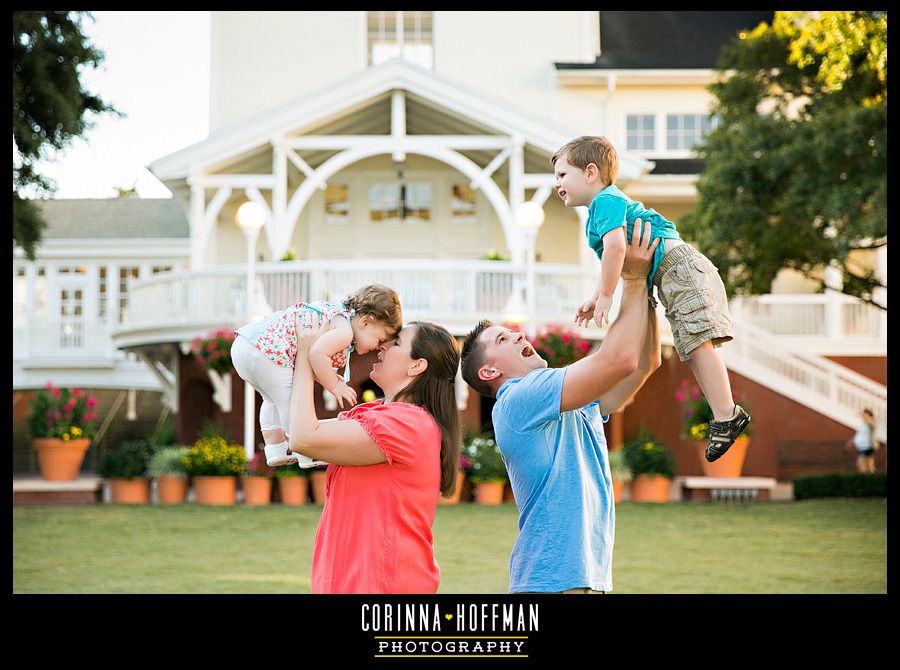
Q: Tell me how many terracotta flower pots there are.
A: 13